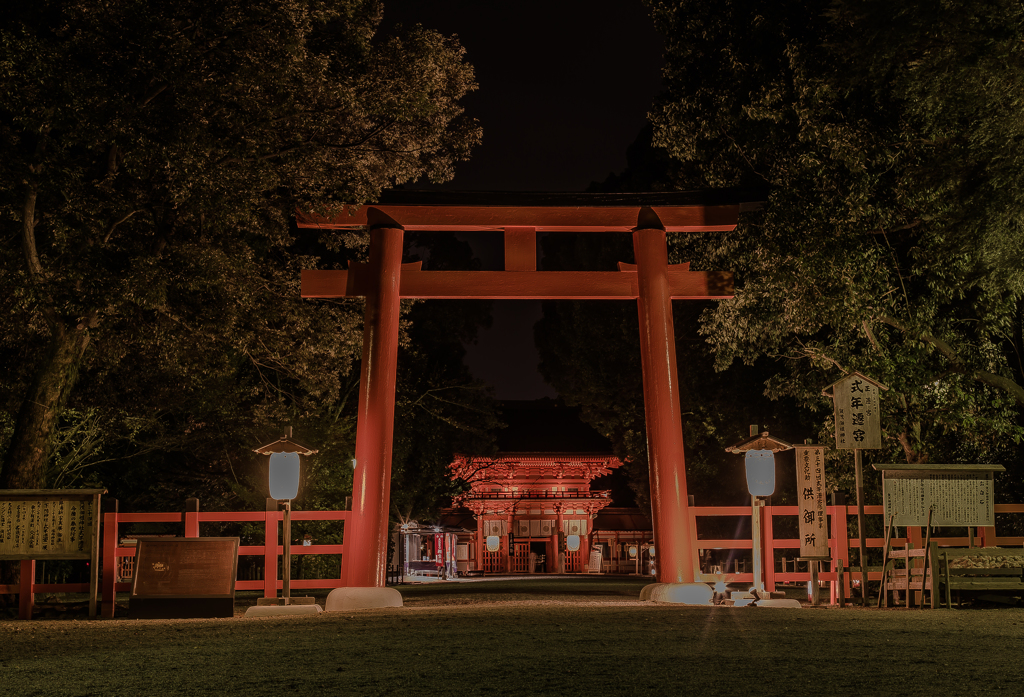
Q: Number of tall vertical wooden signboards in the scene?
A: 2